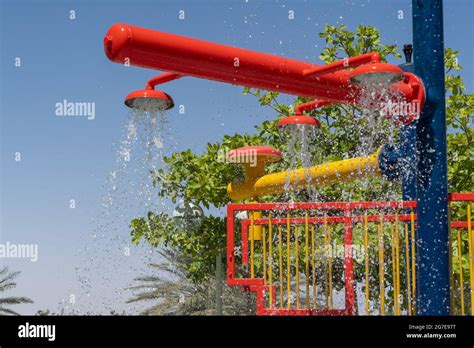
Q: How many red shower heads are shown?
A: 3